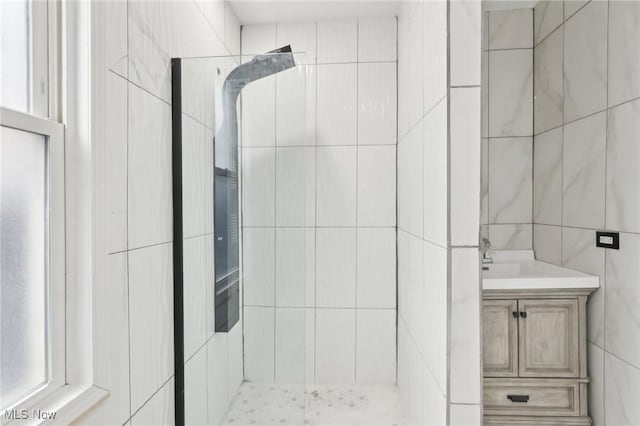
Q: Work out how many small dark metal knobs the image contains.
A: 2